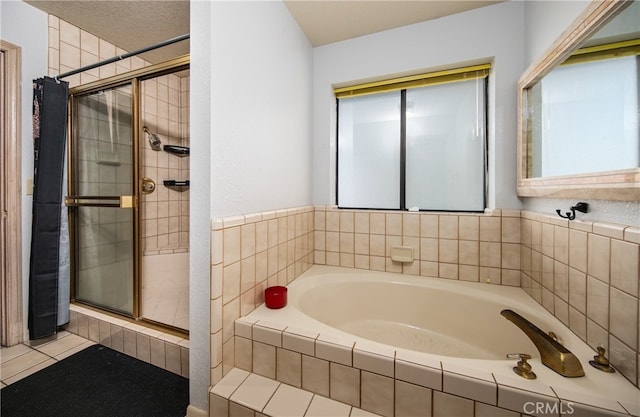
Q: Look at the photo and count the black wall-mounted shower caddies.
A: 2